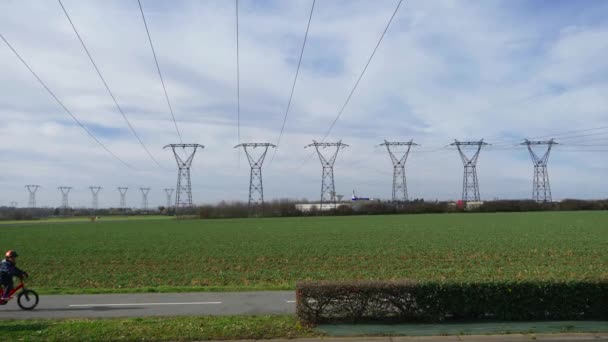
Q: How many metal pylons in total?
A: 12